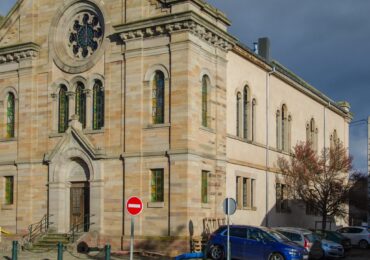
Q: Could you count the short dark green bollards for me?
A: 3